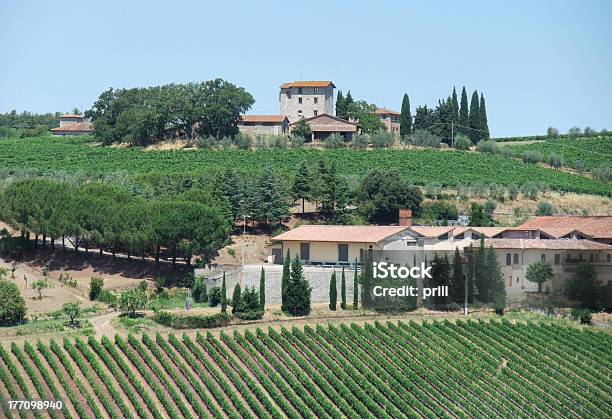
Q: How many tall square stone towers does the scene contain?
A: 1